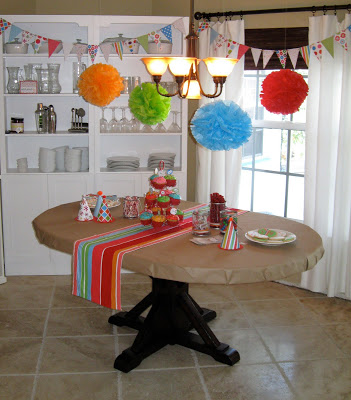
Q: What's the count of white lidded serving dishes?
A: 5